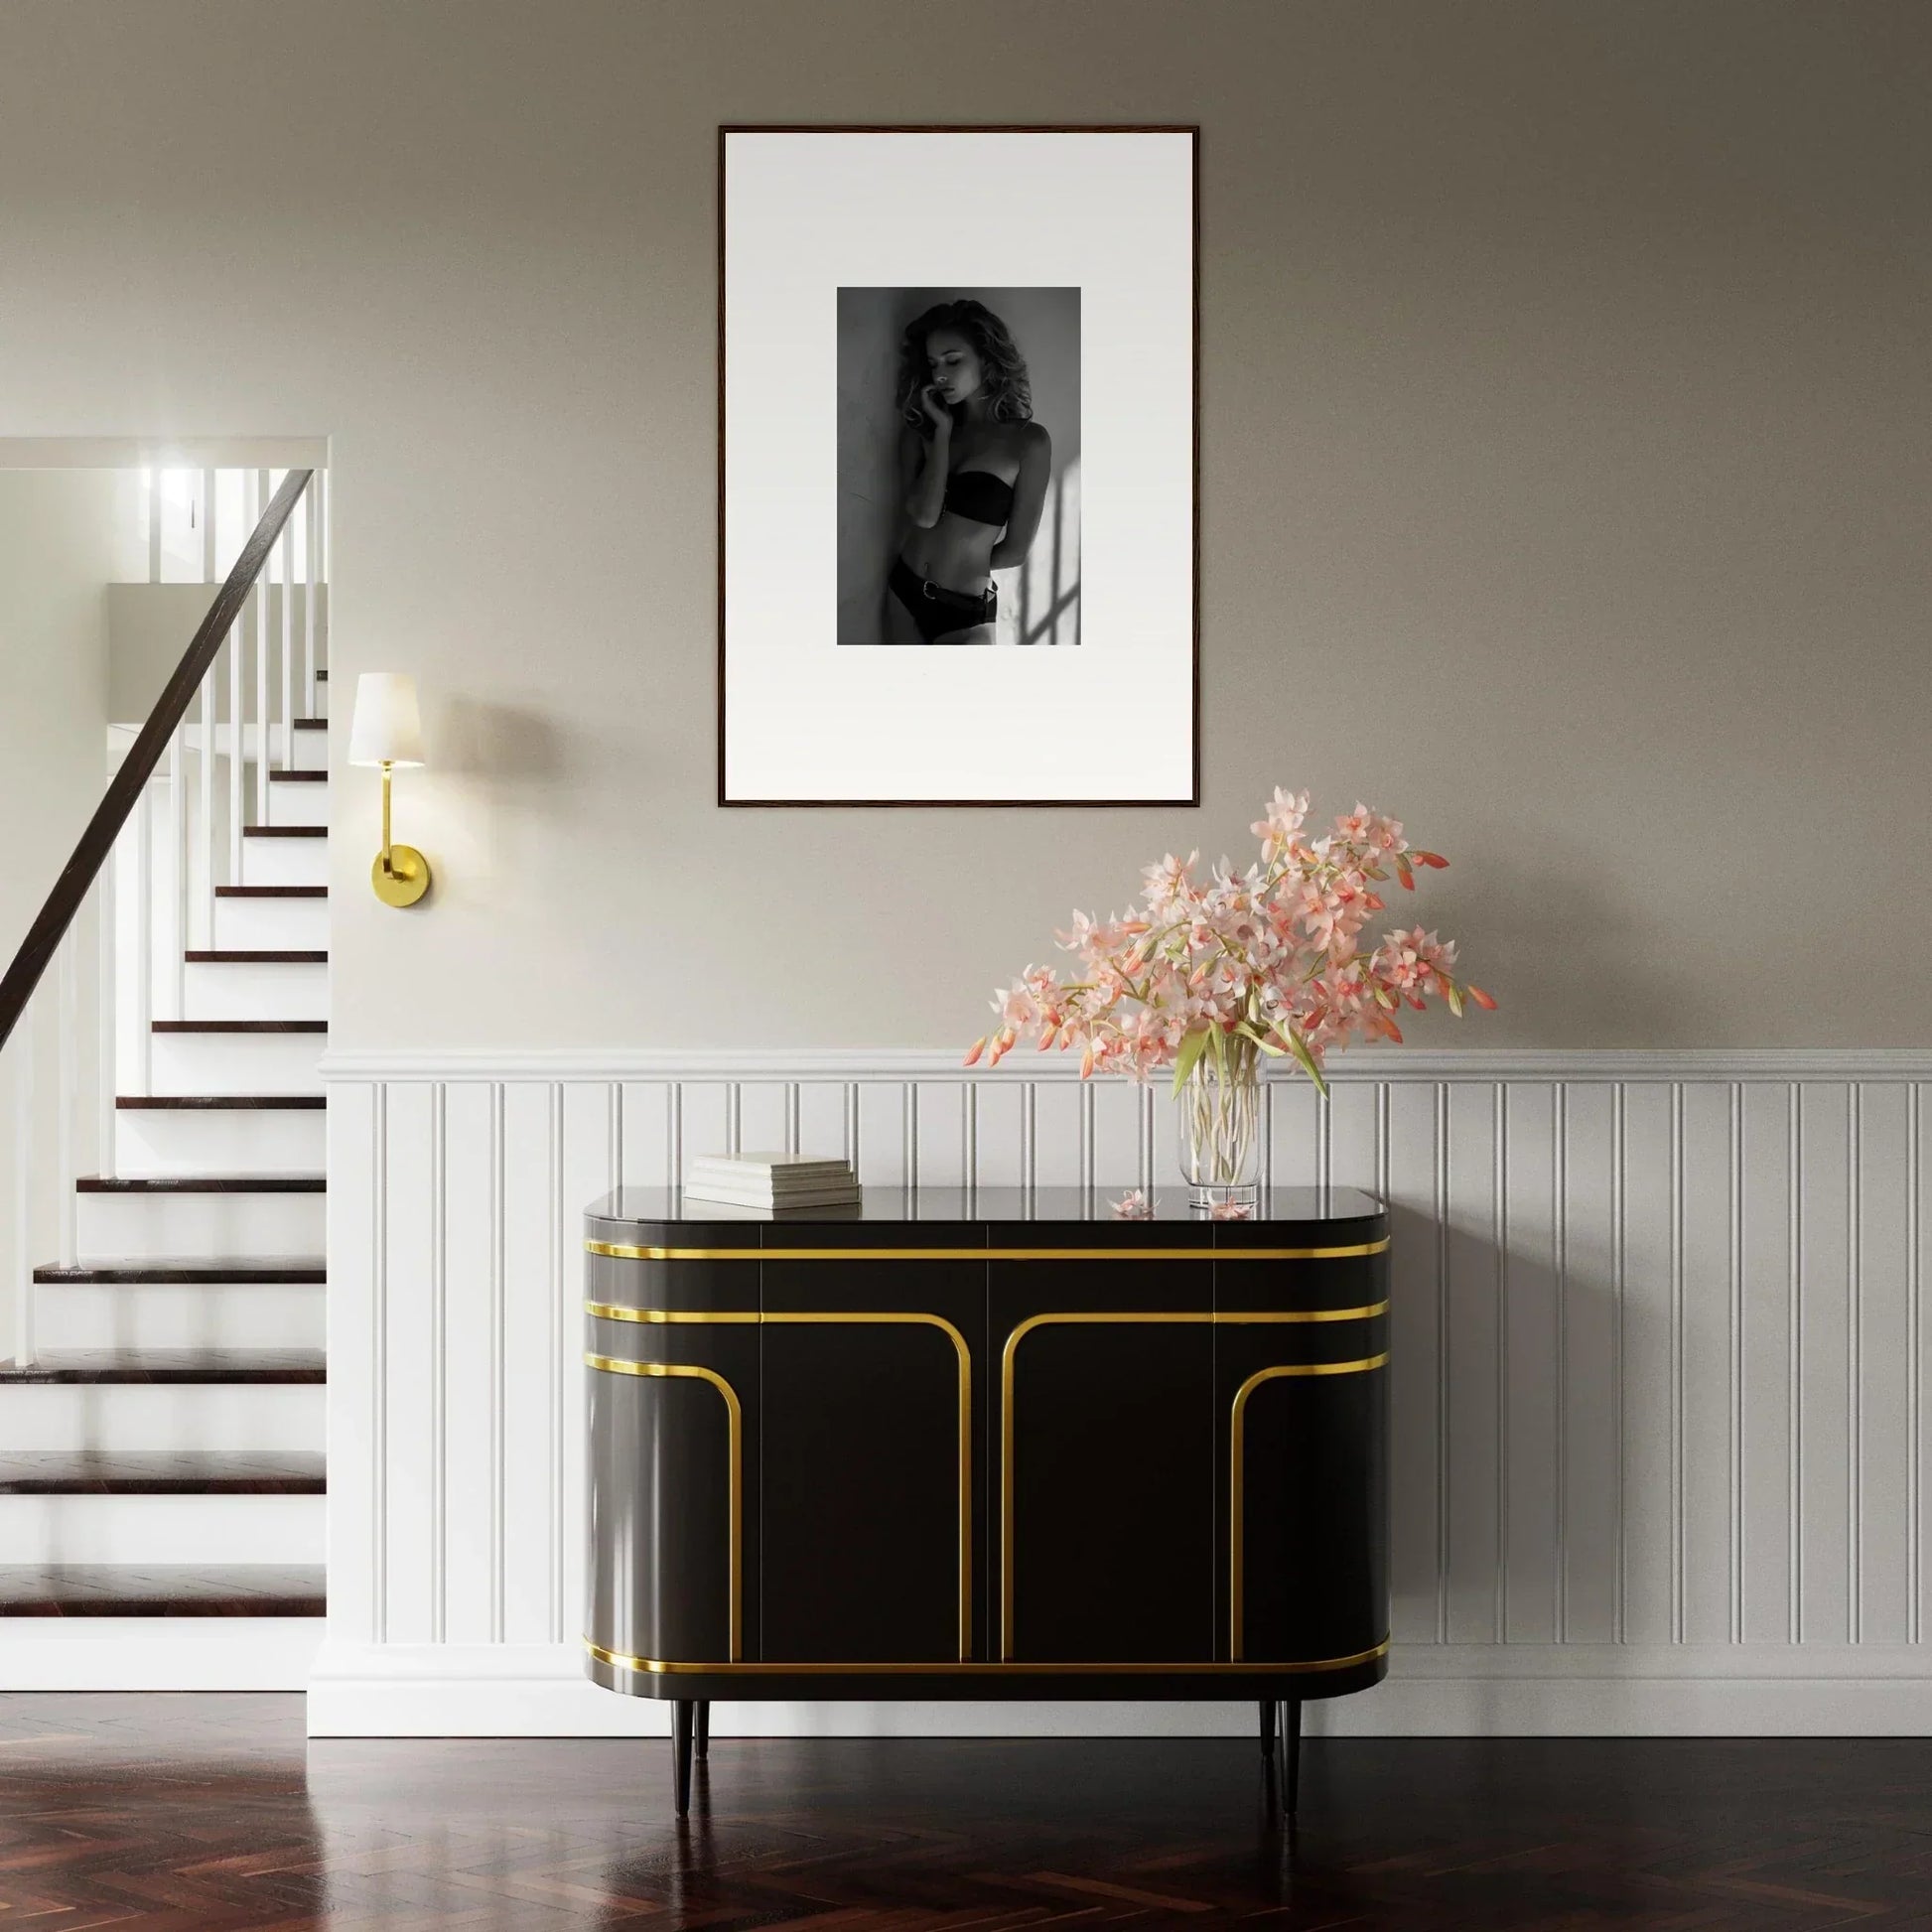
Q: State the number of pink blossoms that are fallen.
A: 2